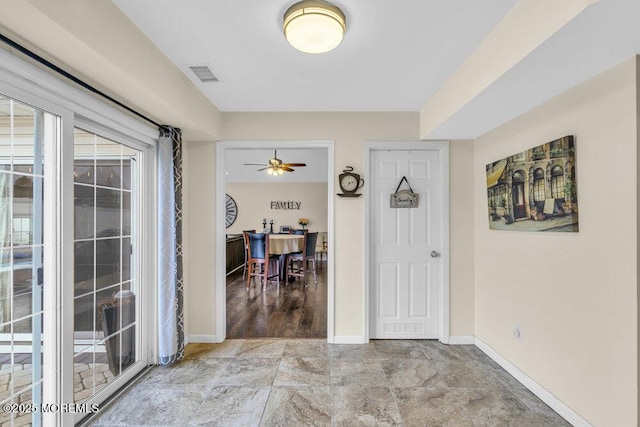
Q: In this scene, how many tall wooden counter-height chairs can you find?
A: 4